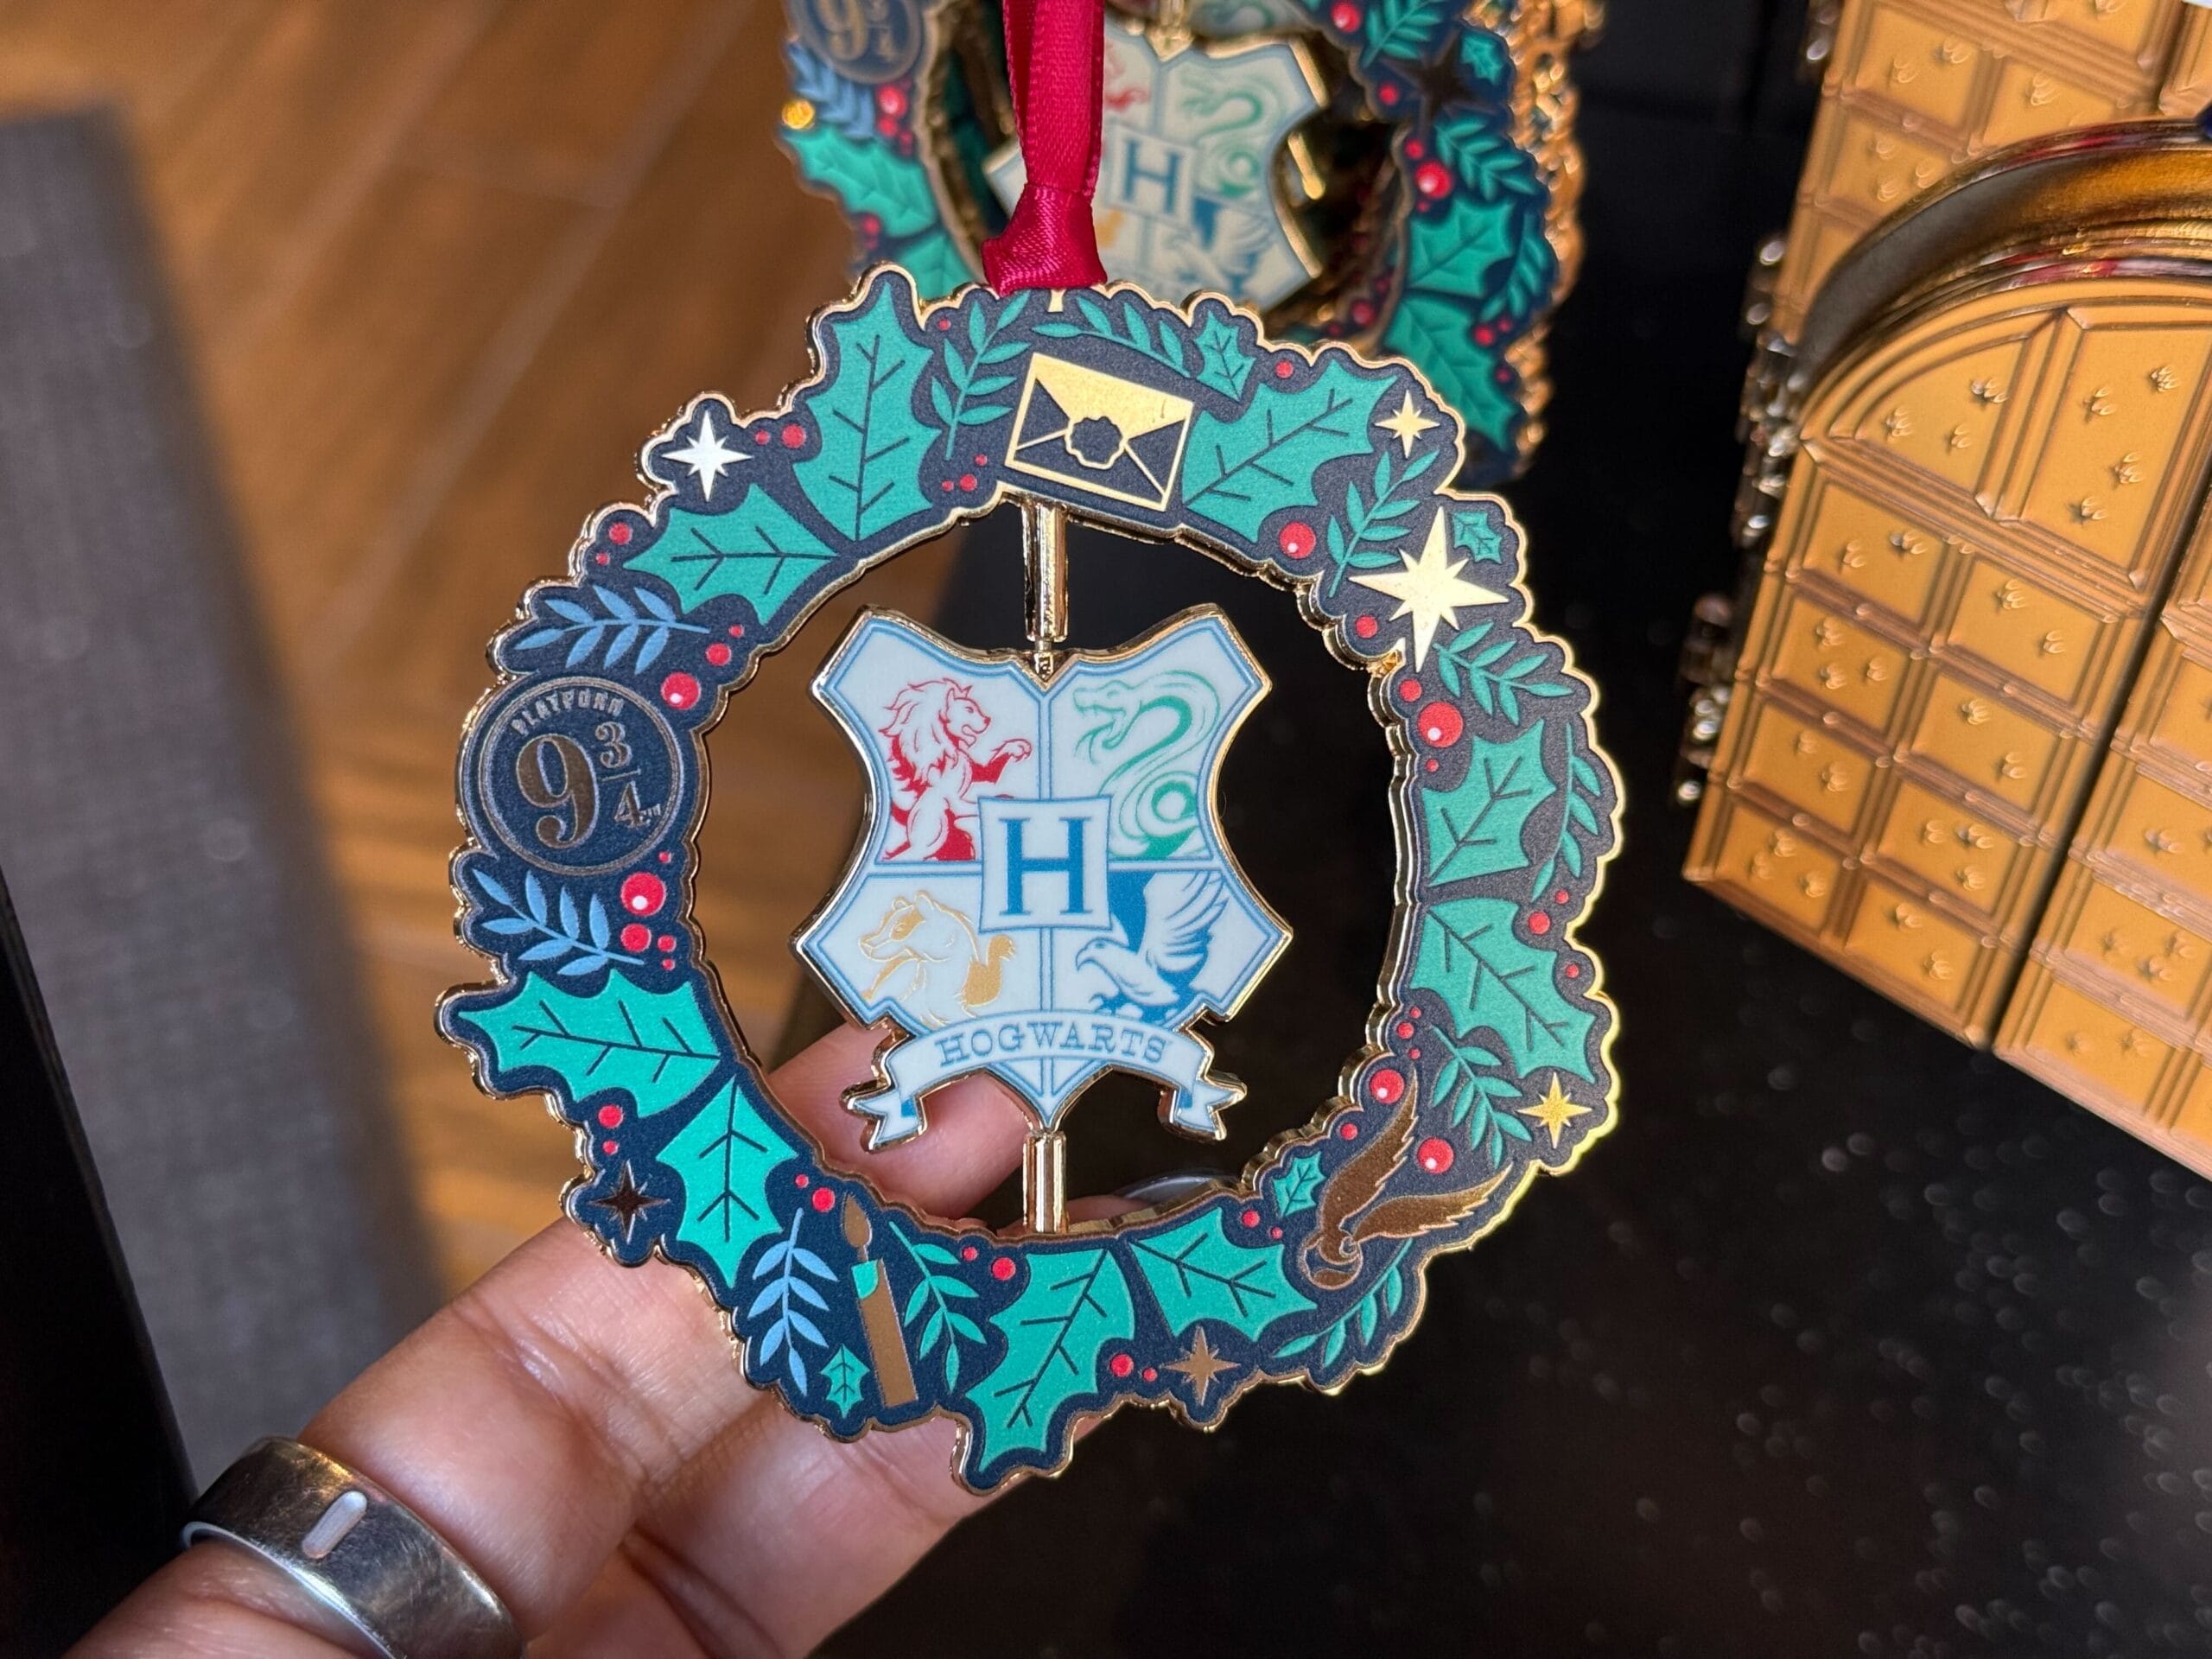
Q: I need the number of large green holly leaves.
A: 9